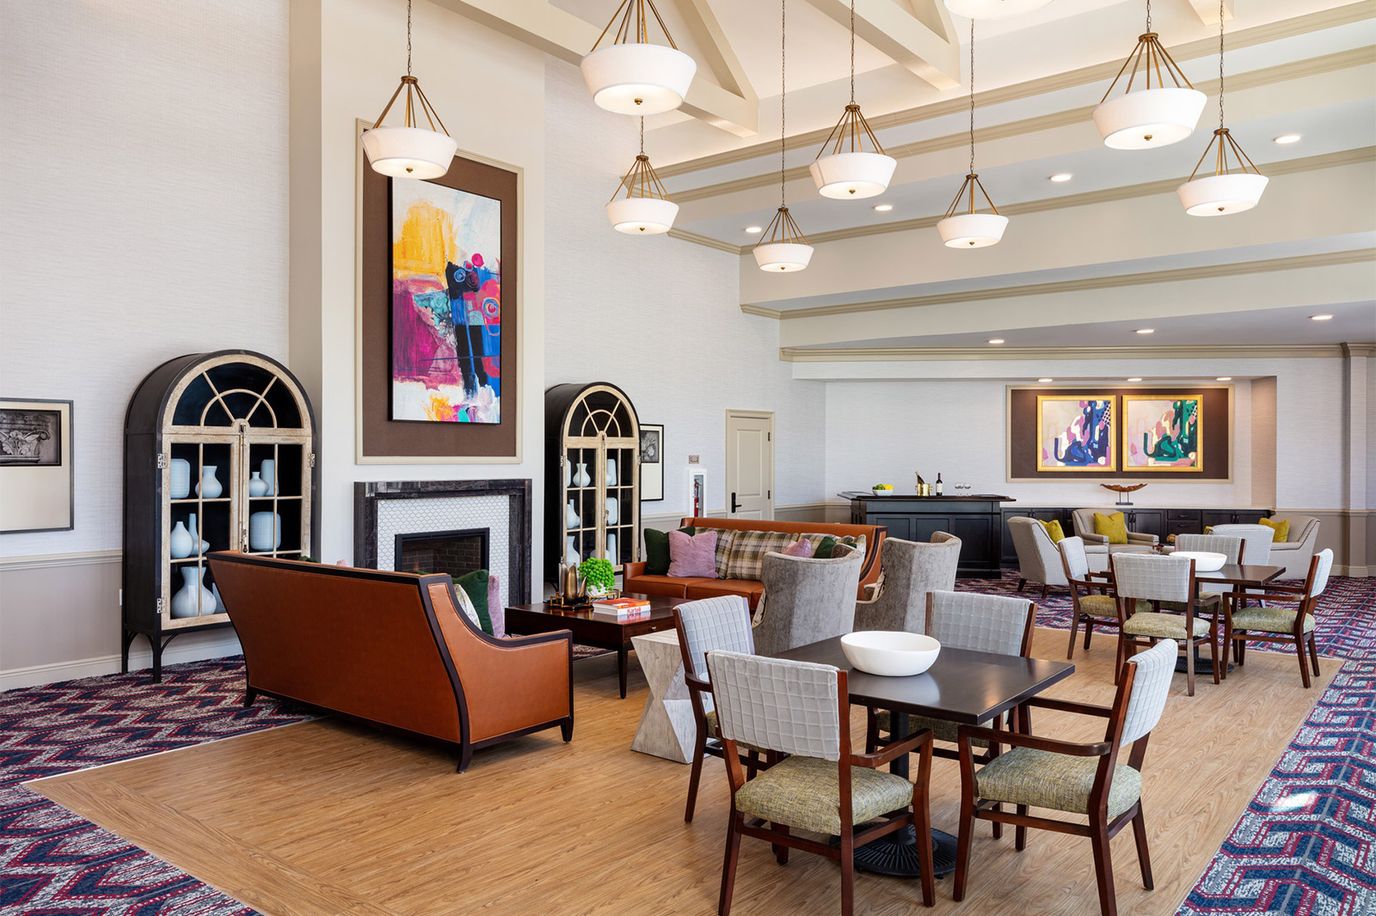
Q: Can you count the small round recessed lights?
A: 10